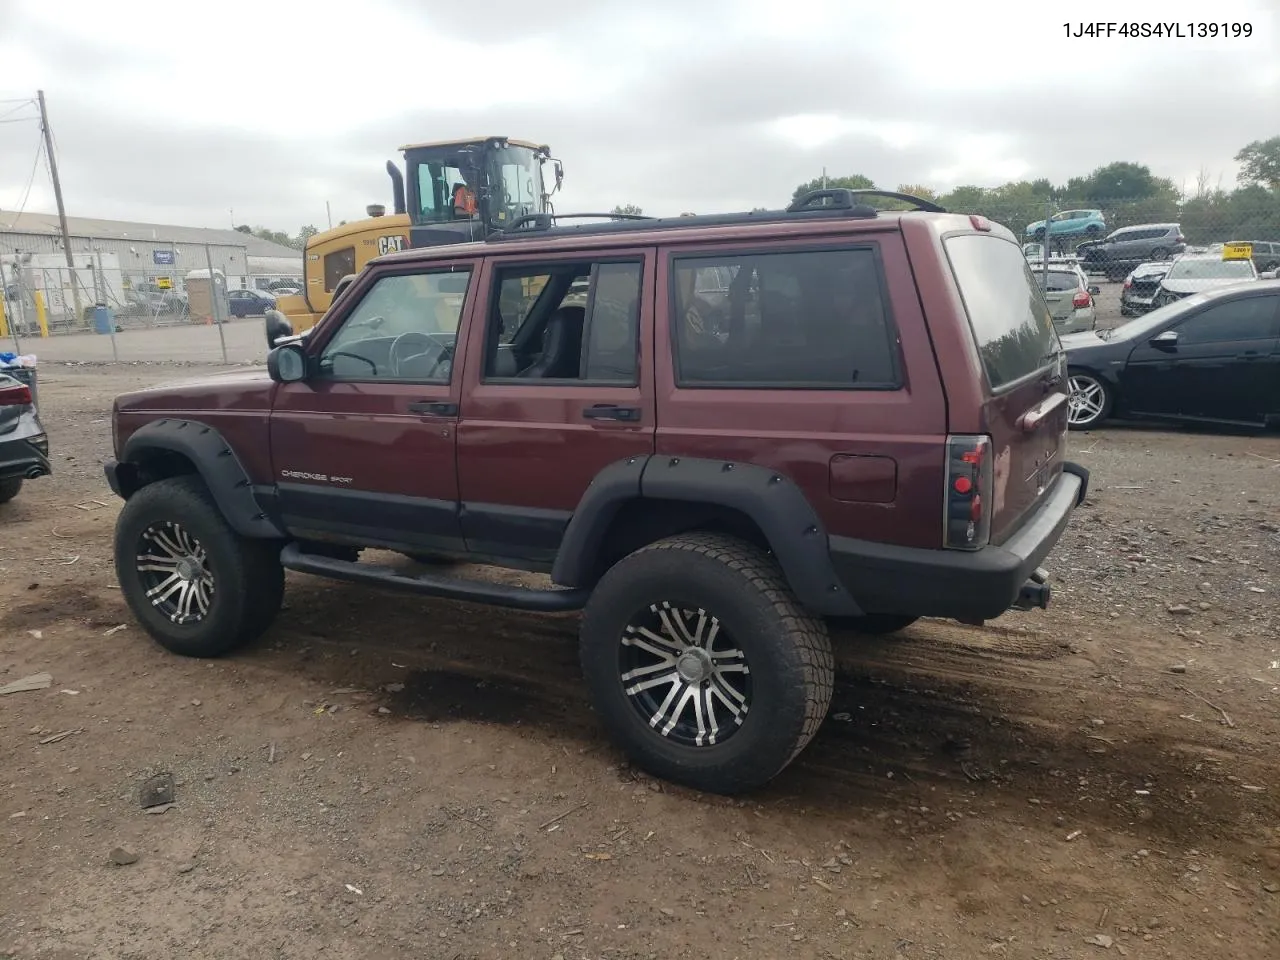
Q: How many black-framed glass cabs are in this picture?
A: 1